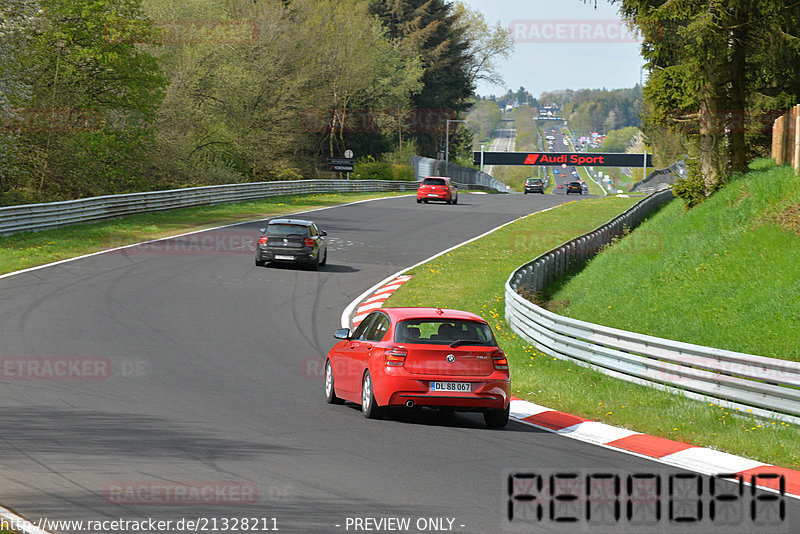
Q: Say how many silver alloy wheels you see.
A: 2